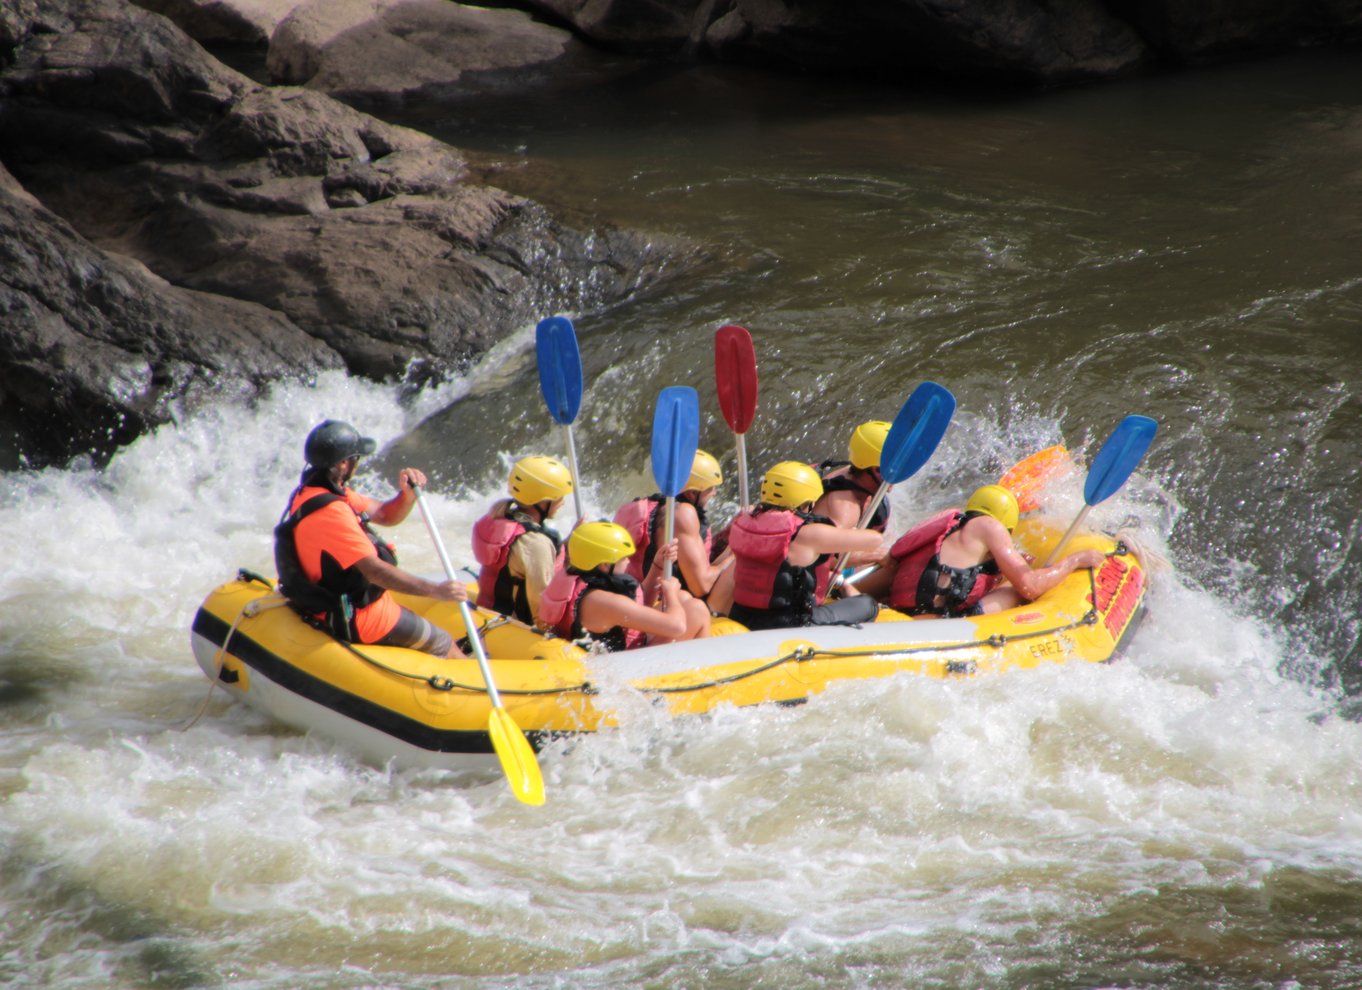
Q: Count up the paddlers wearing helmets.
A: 7